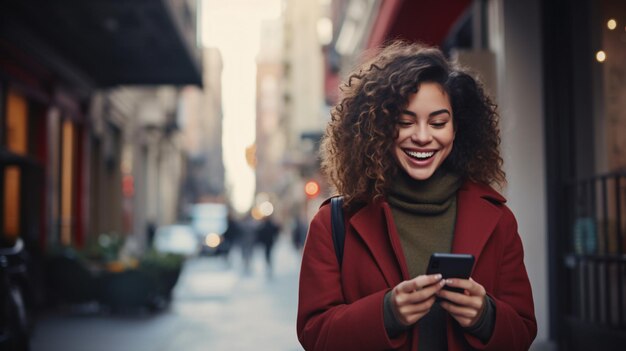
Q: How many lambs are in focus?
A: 0